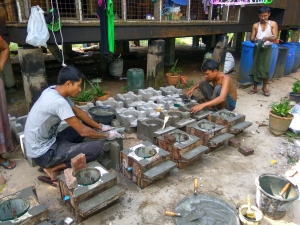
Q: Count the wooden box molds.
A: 6